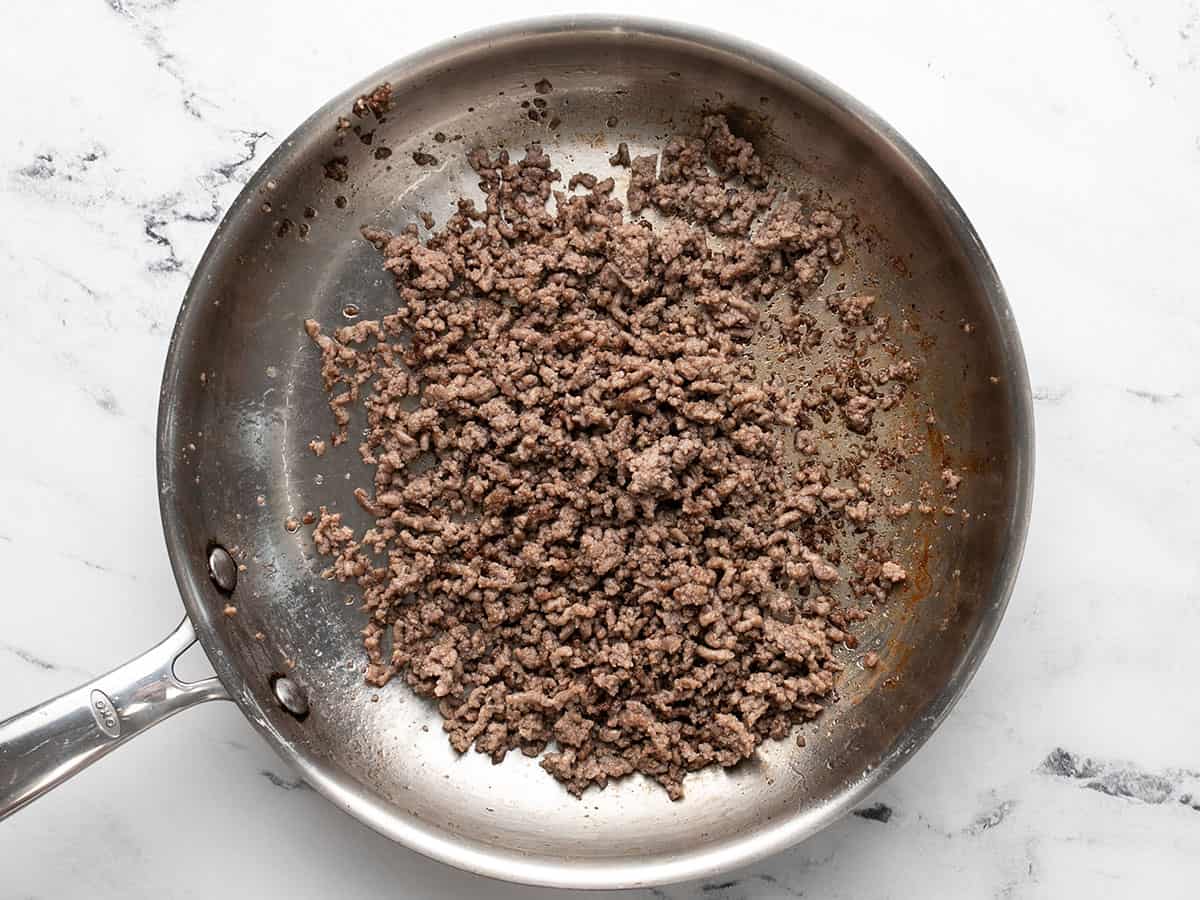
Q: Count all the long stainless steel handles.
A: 1